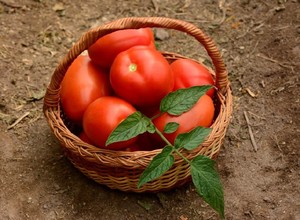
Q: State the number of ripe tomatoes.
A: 6